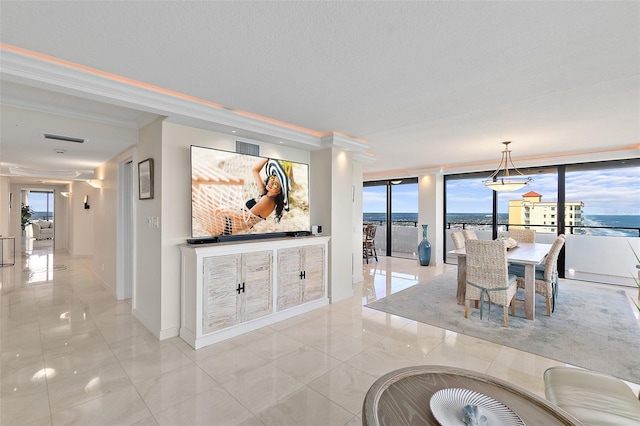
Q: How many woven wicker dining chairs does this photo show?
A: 6